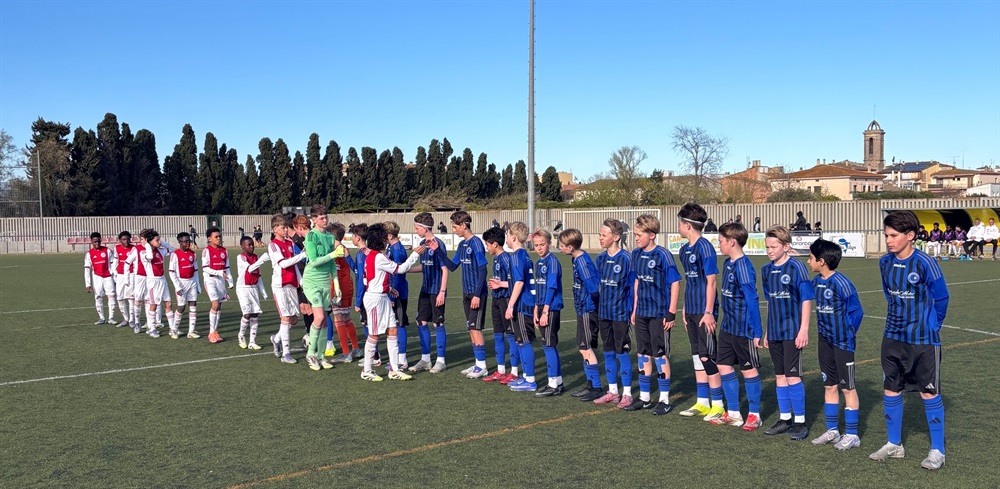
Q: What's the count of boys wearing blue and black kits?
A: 15